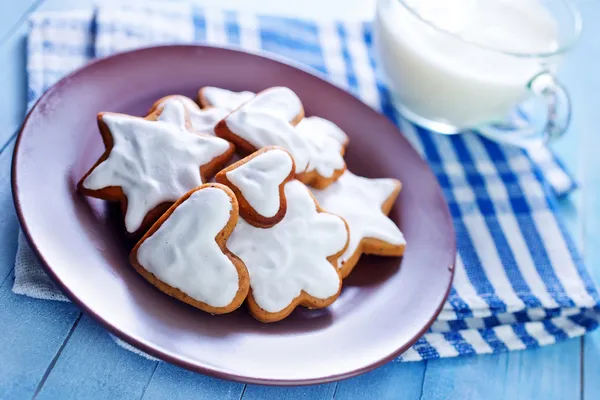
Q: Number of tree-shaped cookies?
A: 0